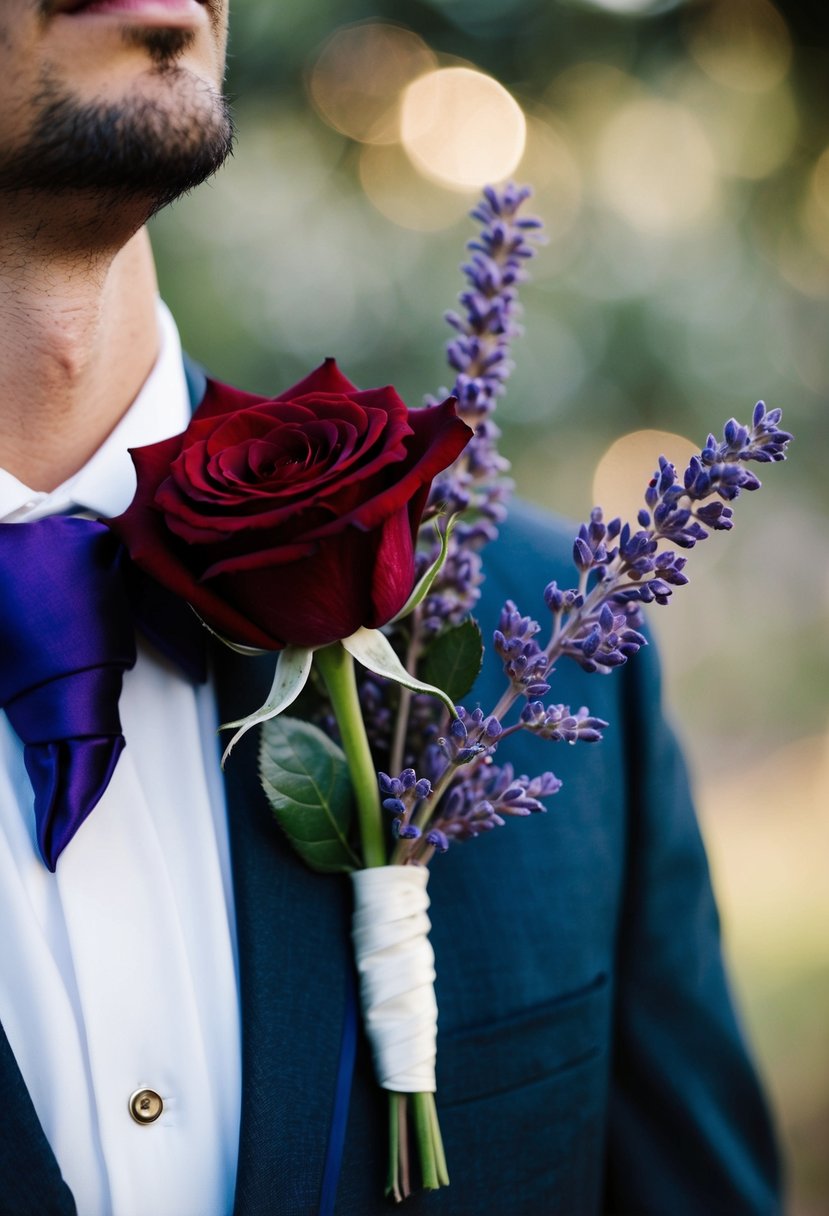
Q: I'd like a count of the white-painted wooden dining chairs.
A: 0